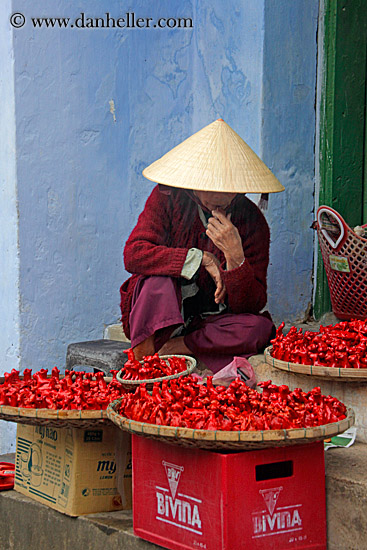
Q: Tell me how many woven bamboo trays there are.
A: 4